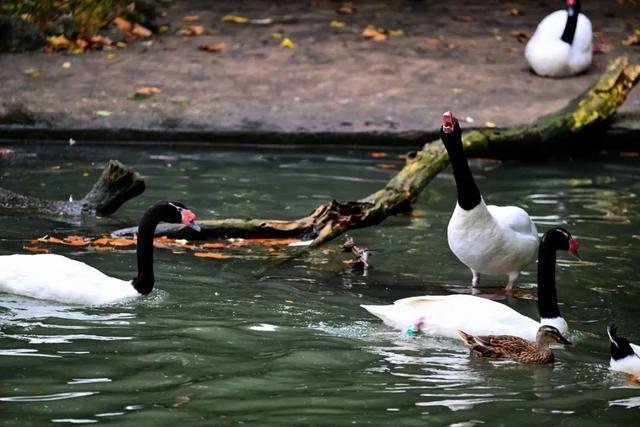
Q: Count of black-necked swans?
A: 4